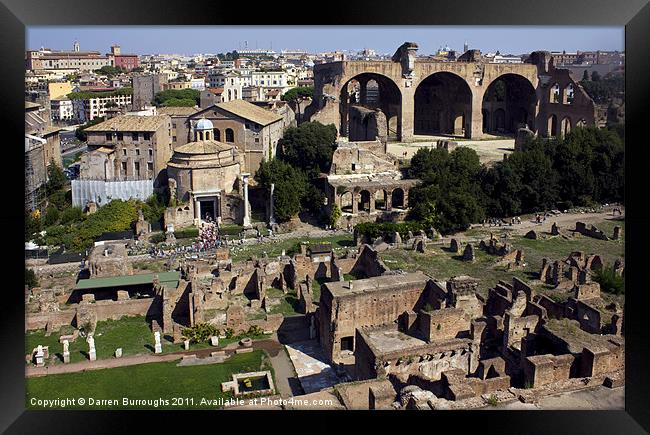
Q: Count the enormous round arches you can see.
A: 3